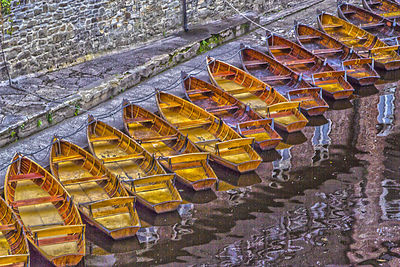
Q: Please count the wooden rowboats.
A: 14